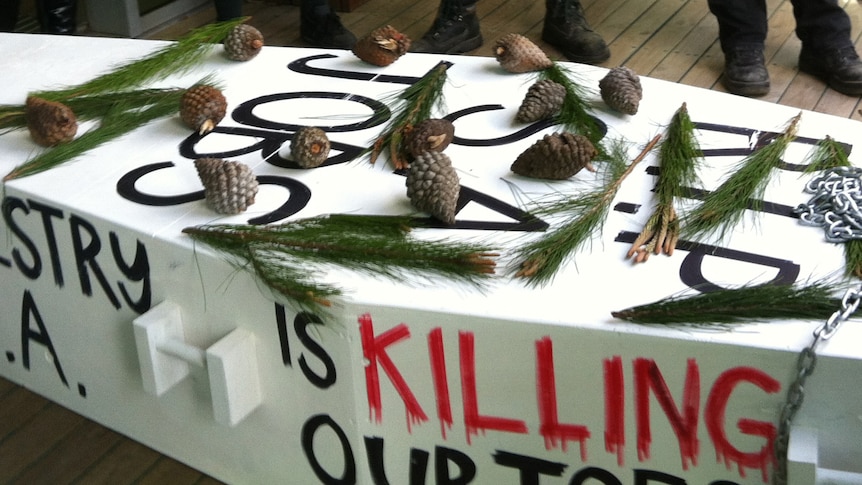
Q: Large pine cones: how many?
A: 12